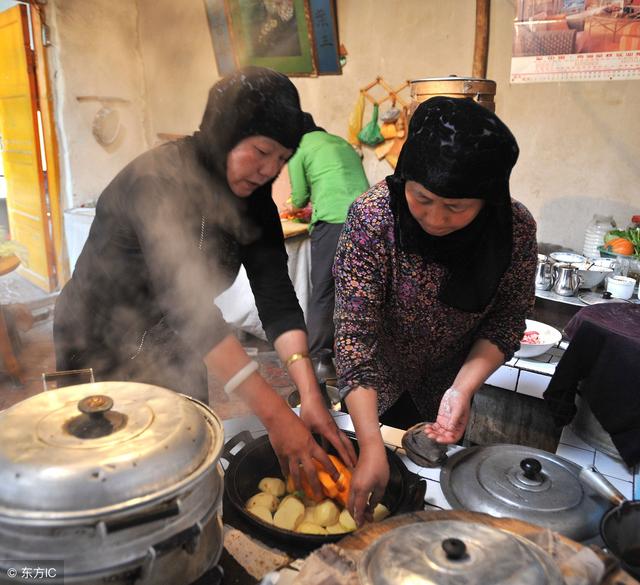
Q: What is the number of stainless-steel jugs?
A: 2